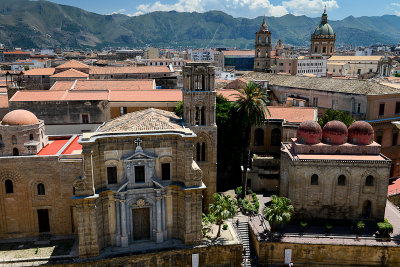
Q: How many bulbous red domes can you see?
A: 3